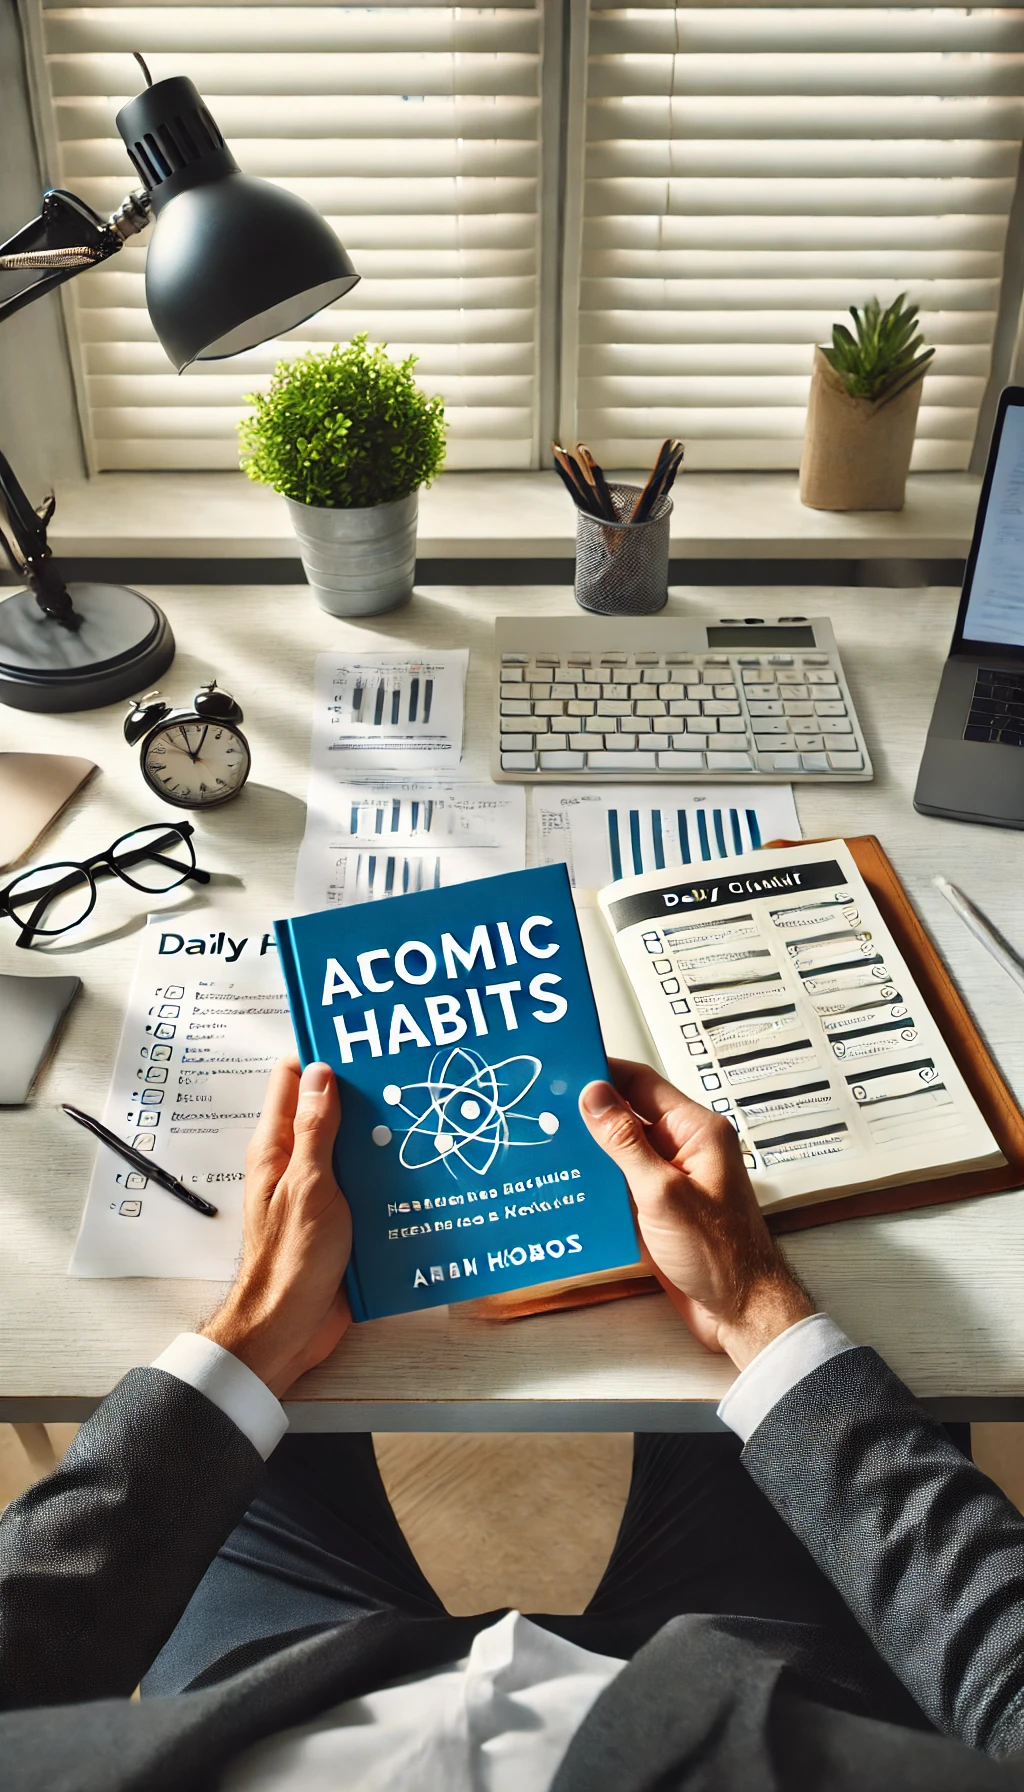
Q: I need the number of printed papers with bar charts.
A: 3